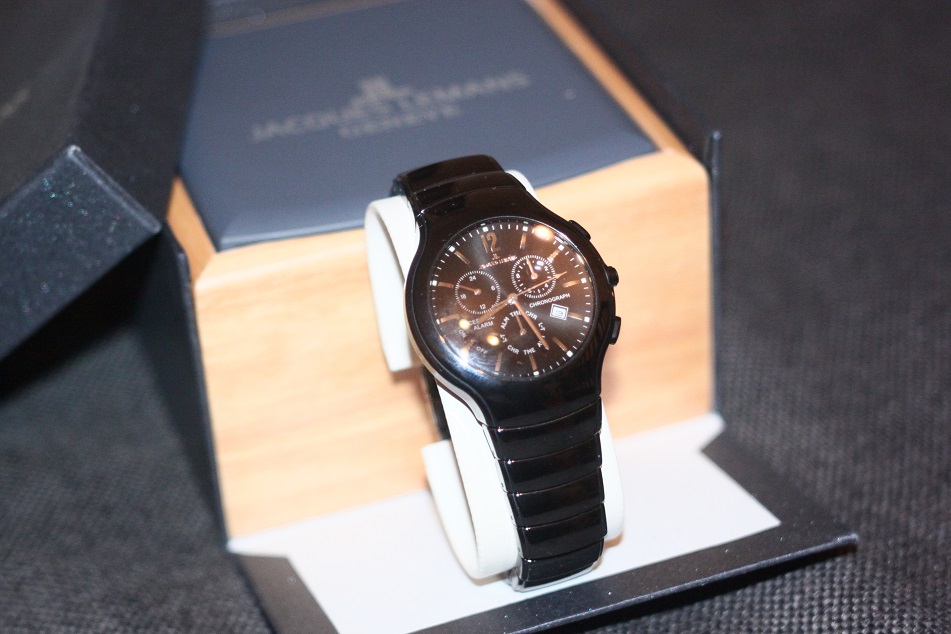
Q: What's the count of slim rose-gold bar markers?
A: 11